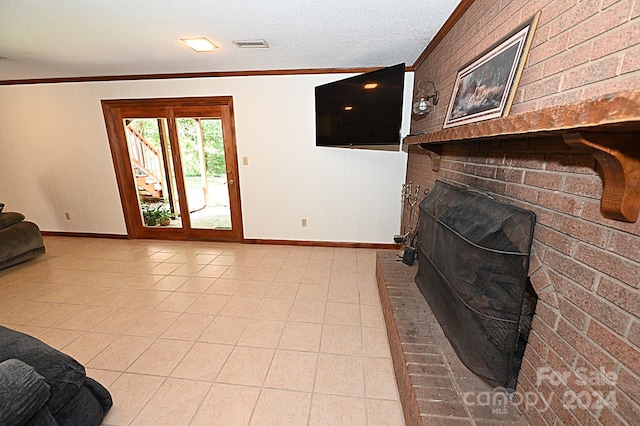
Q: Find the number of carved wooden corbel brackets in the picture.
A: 2